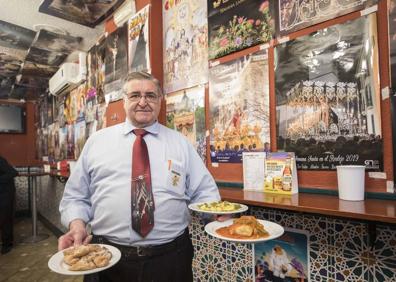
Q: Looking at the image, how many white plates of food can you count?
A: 3